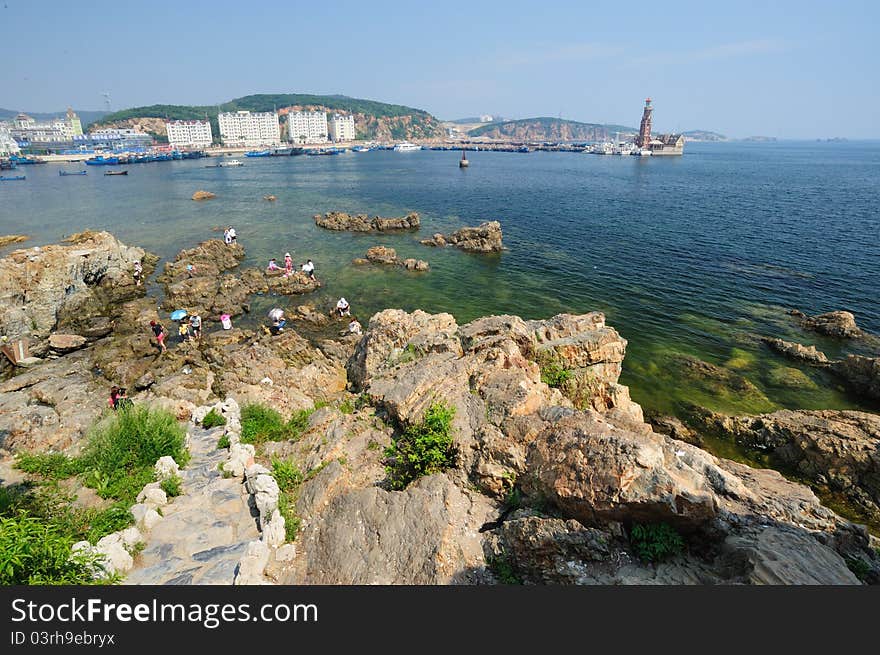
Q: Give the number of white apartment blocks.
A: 4